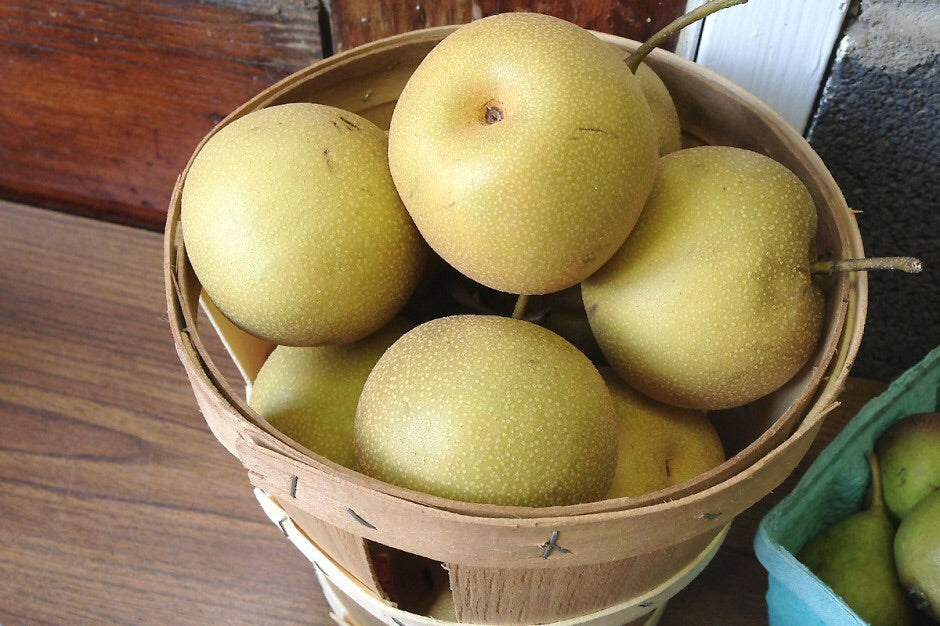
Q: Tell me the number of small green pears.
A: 3